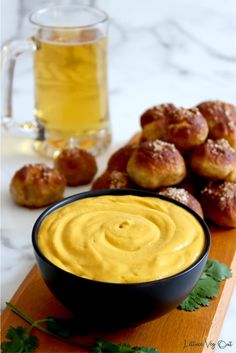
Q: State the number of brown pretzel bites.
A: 11